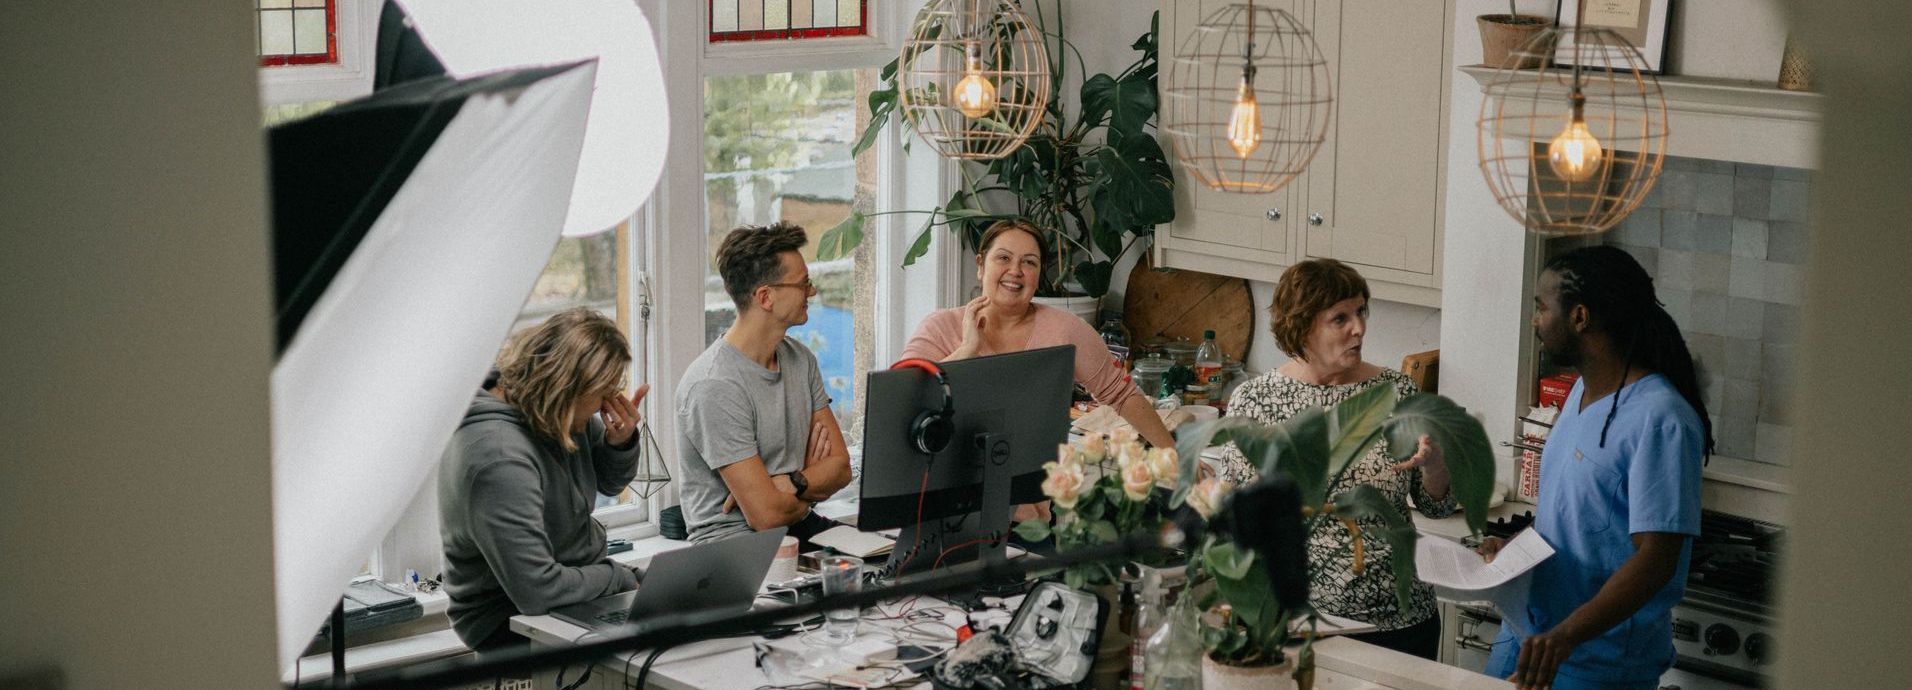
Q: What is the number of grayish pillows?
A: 0